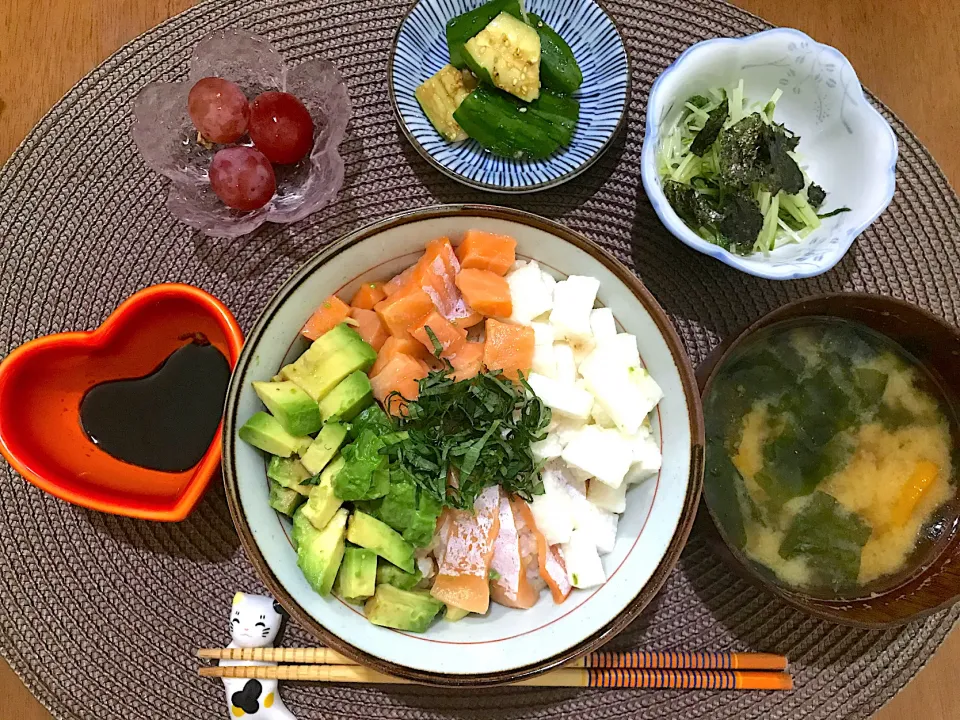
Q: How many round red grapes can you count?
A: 3